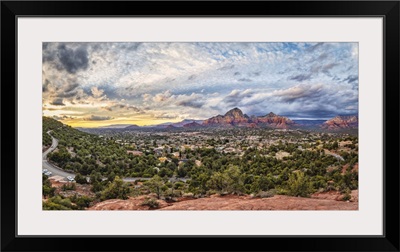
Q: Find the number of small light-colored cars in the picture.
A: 3